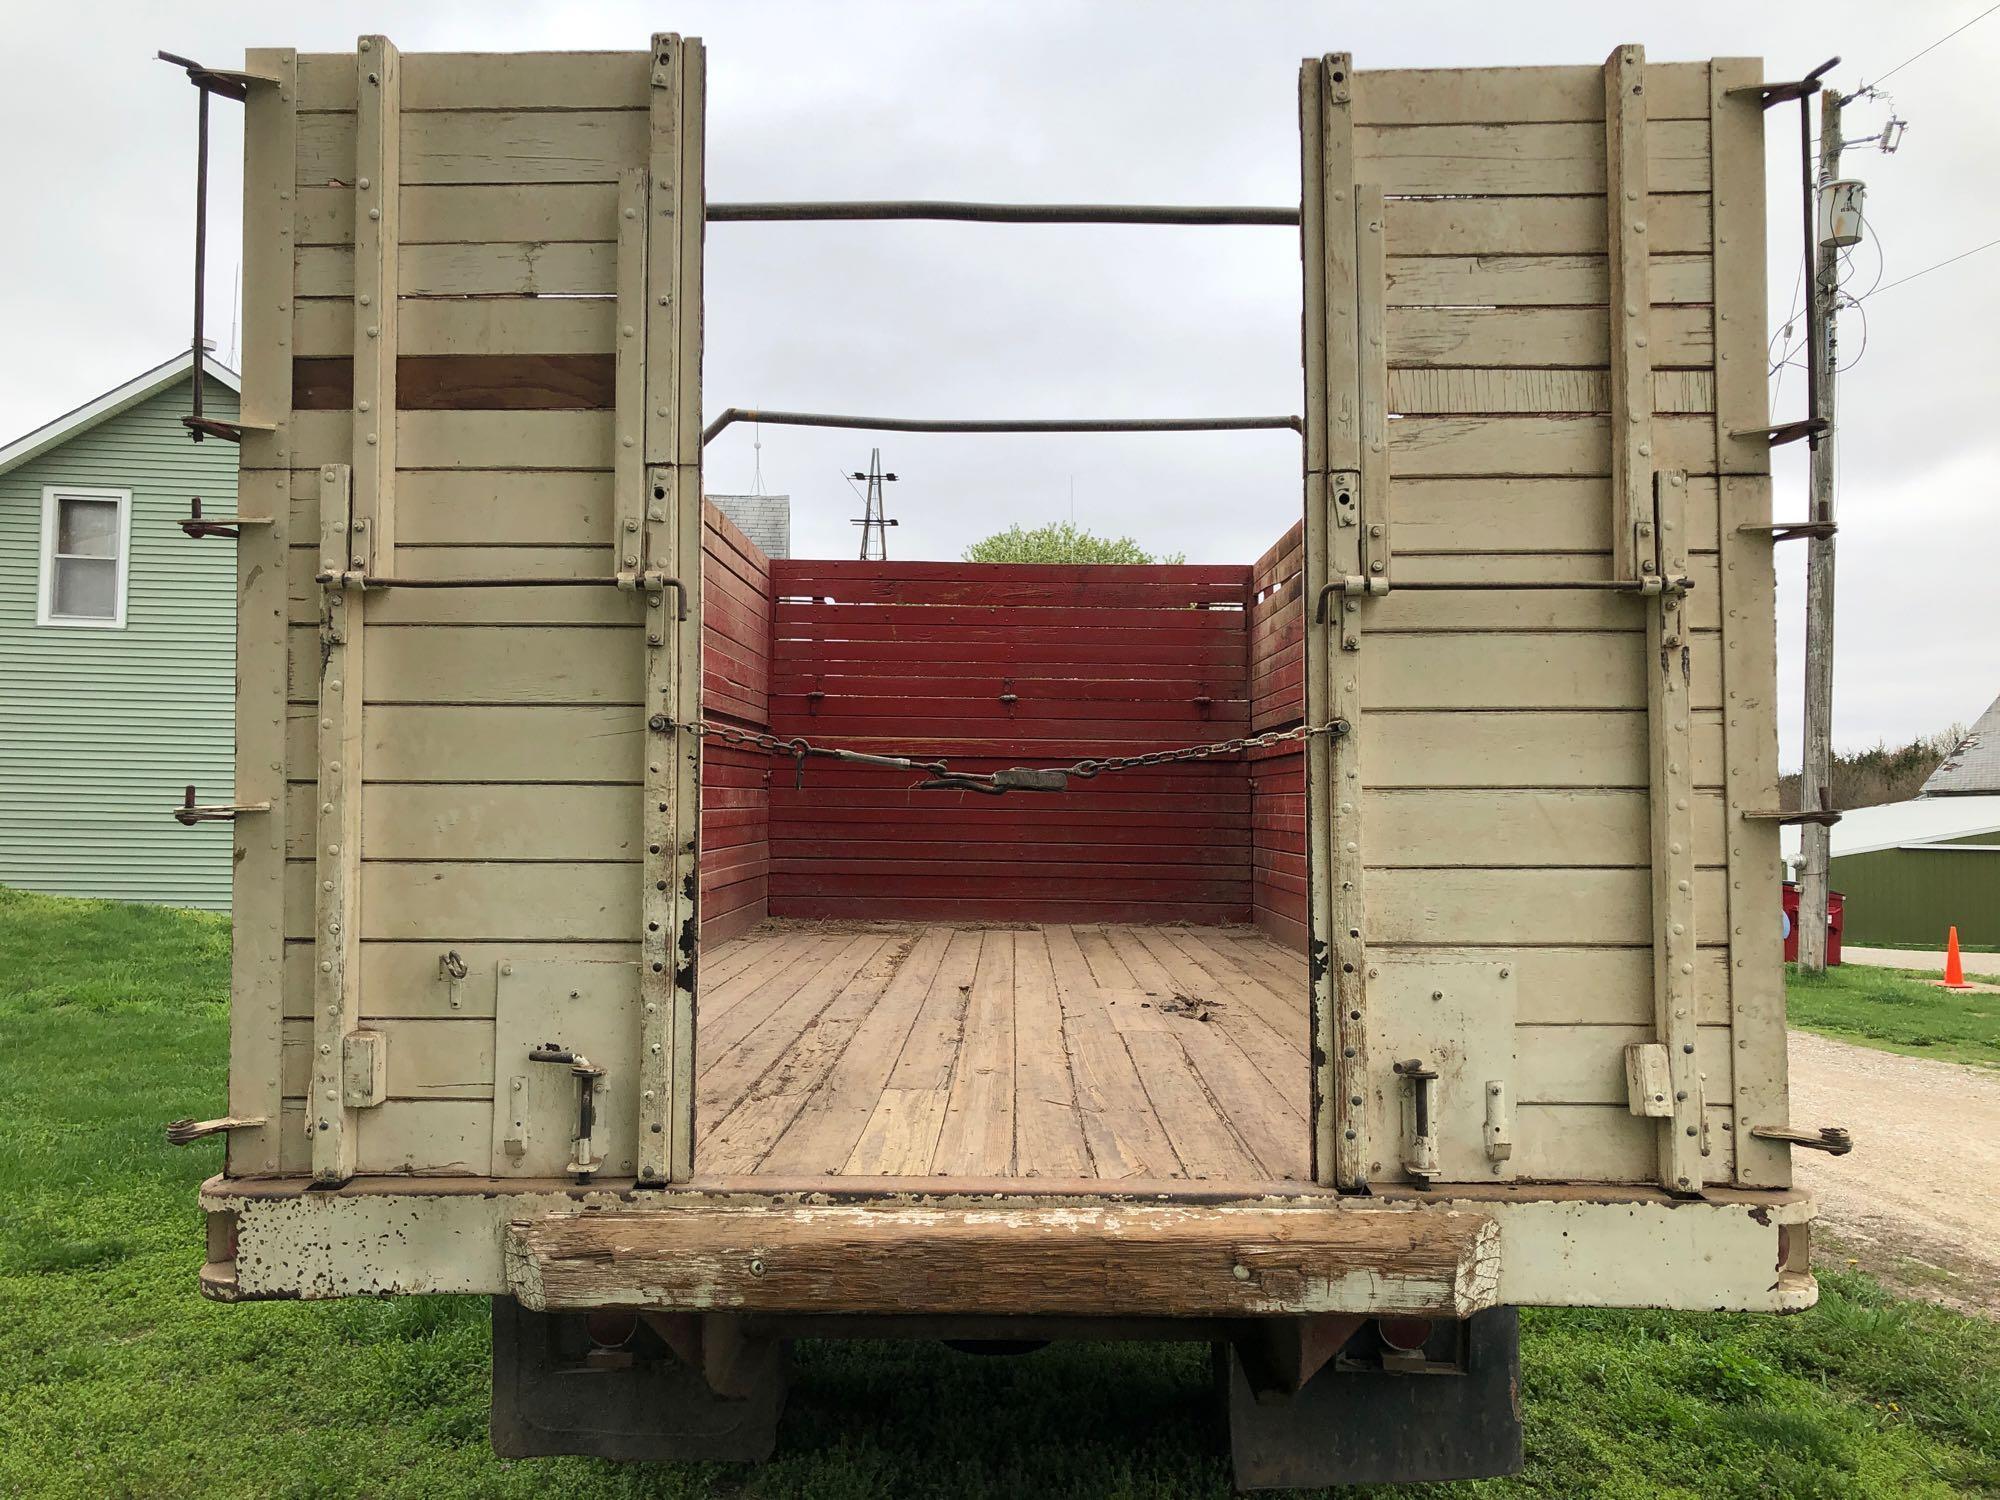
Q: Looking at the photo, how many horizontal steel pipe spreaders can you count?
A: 2